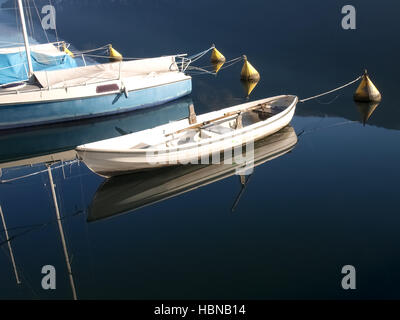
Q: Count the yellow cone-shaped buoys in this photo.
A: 5